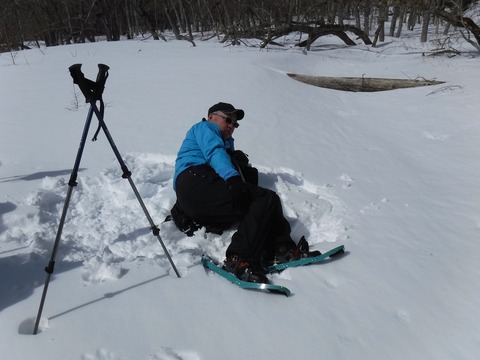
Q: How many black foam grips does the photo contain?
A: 2